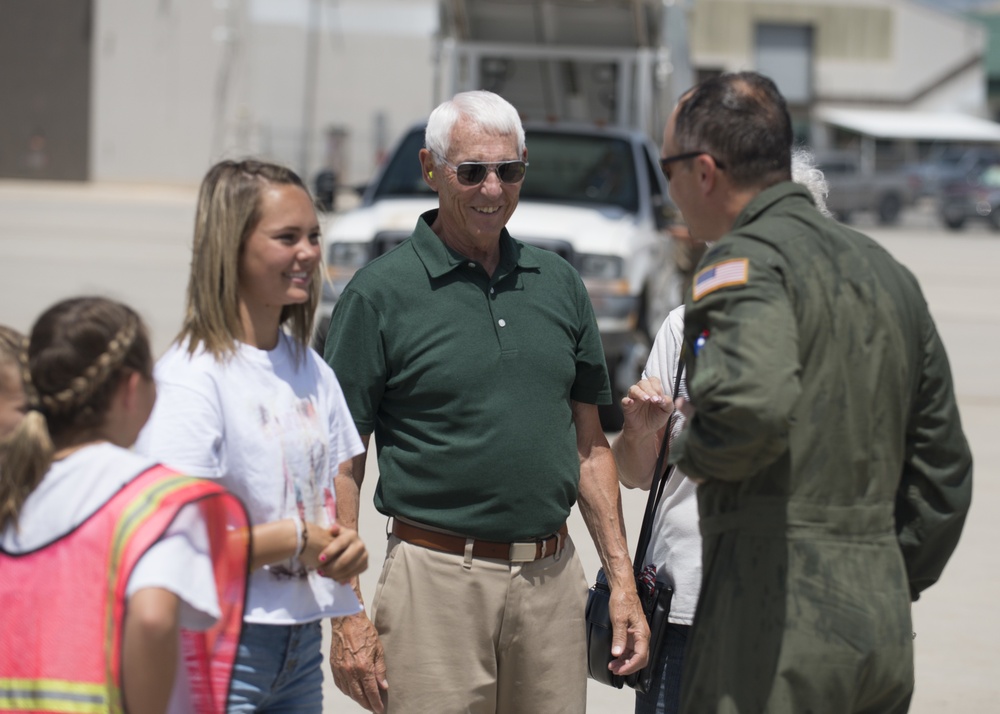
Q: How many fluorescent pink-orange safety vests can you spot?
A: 1